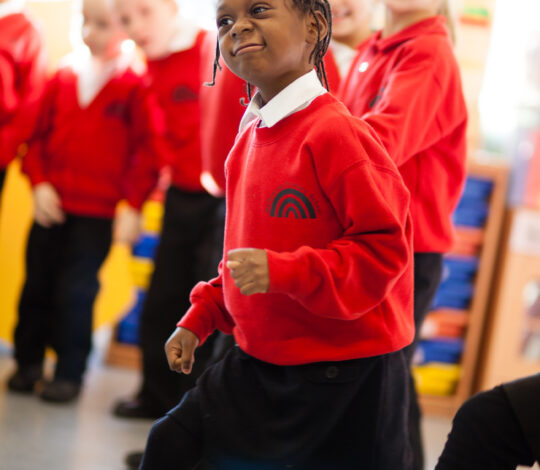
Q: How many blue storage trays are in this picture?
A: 8